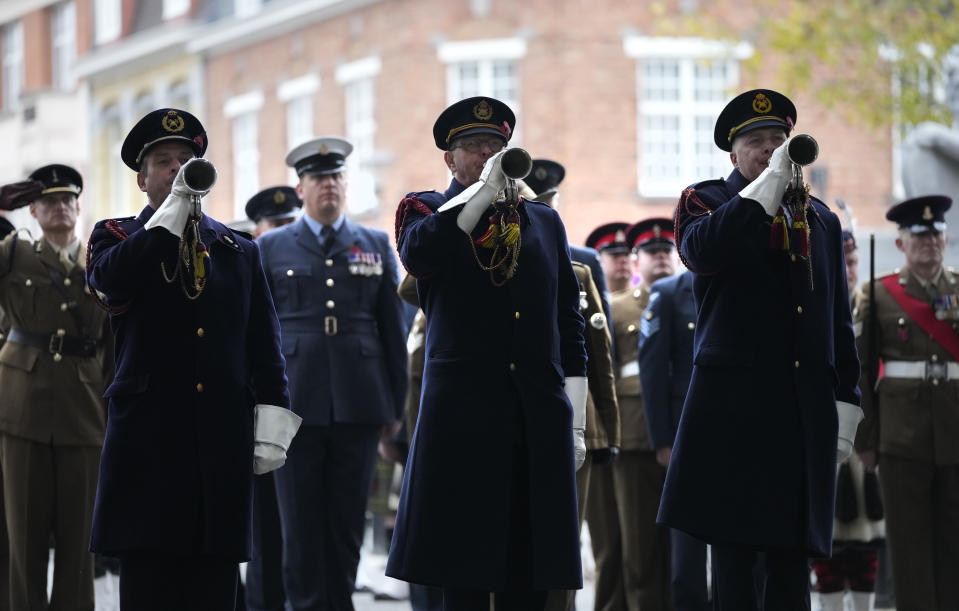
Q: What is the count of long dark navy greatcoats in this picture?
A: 3